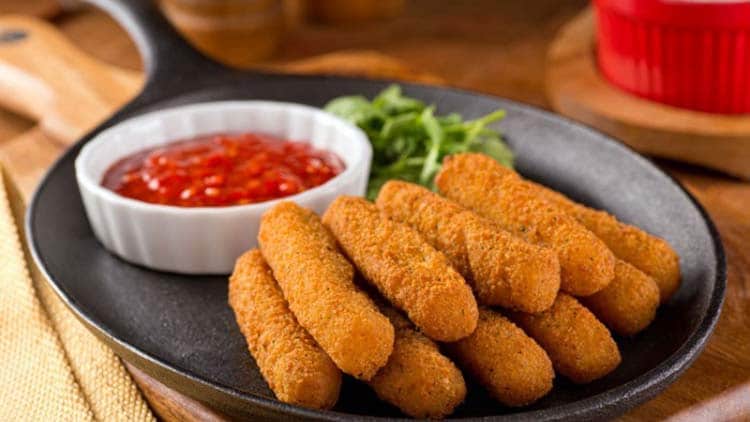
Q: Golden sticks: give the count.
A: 10